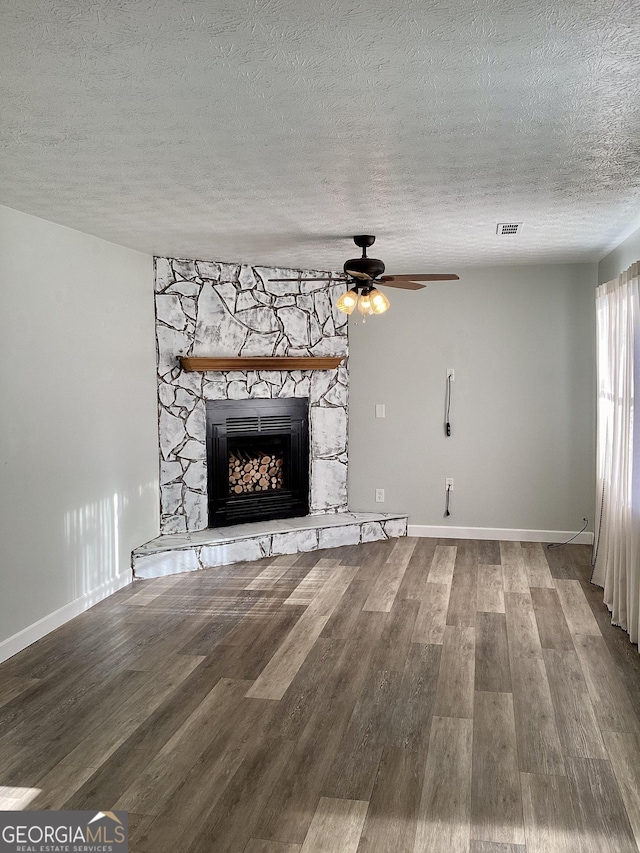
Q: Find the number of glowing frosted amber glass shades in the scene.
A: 3